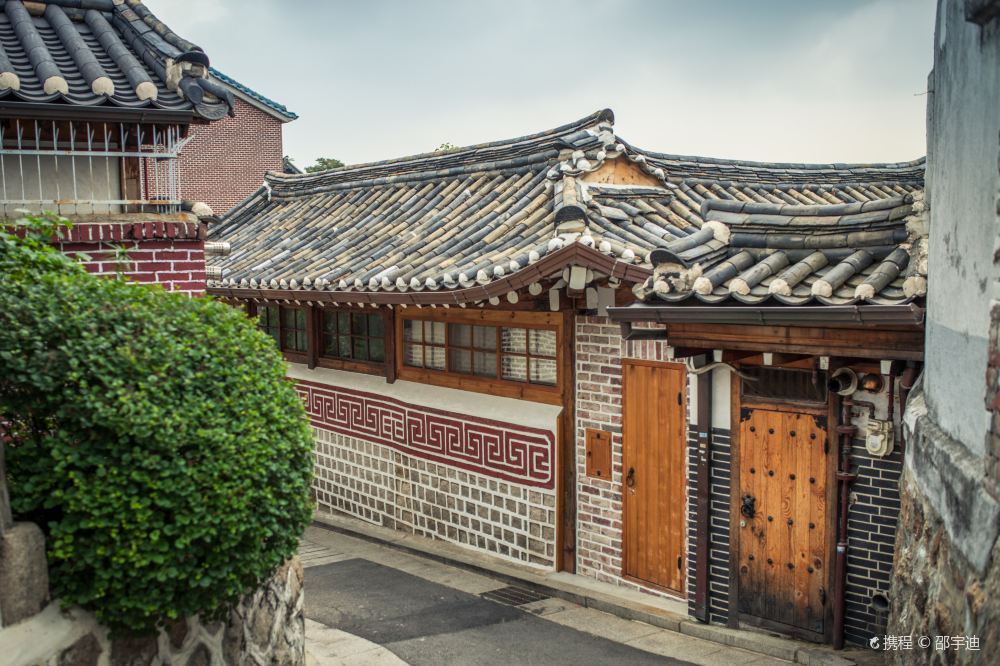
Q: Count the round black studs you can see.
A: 15